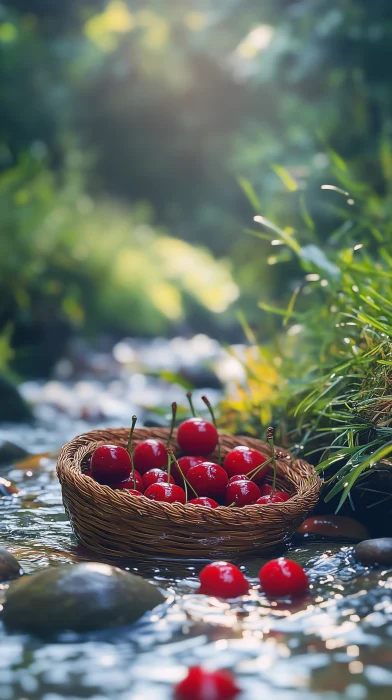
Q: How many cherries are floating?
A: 3